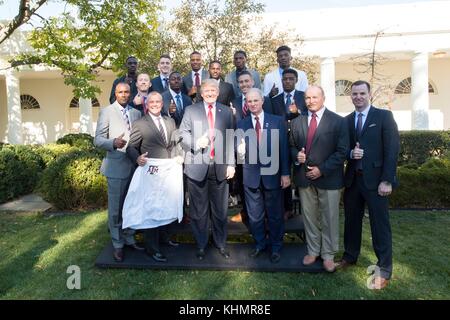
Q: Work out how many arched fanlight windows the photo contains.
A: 4